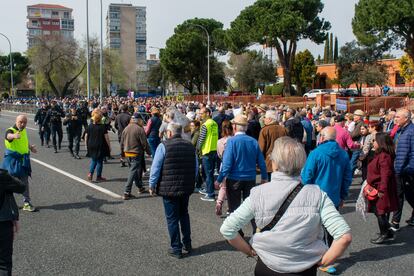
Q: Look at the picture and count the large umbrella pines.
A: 3